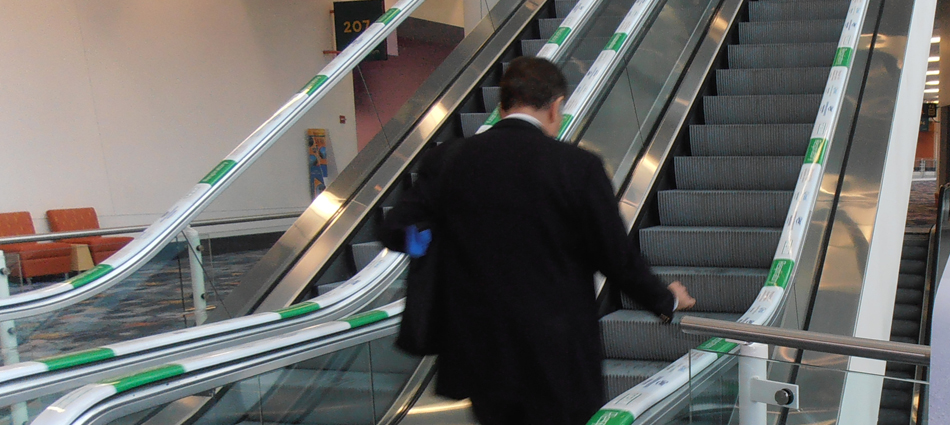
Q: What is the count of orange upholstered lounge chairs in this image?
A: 2